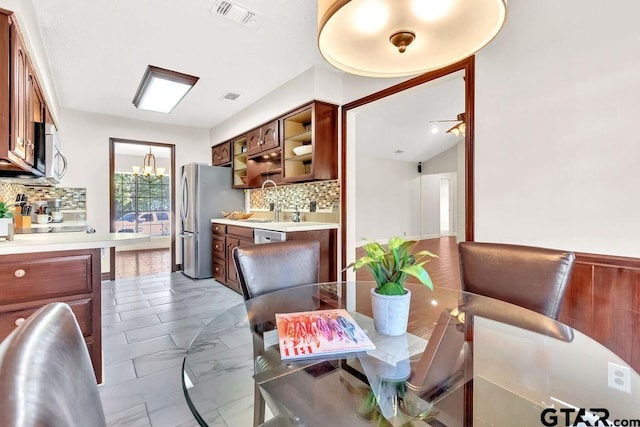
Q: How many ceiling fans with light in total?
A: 1